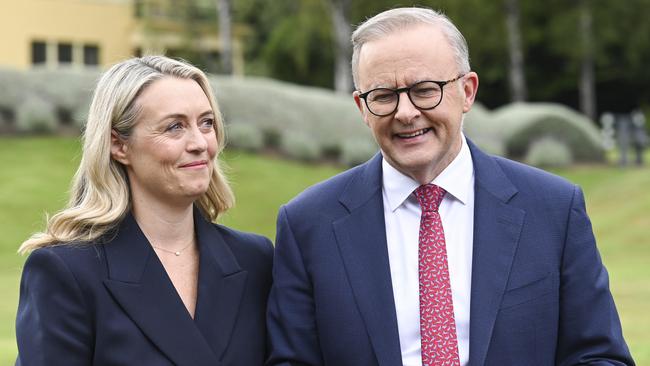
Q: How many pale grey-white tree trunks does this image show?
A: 4